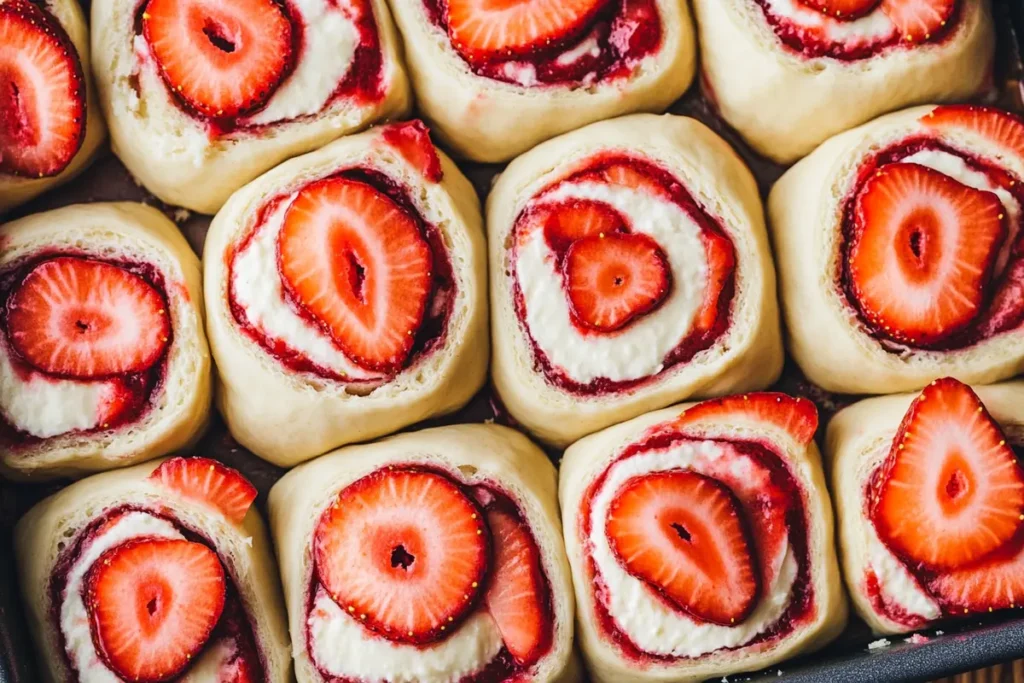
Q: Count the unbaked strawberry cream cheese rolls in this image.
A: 12